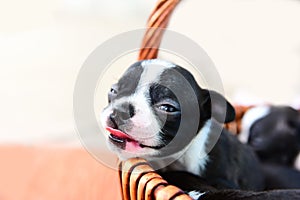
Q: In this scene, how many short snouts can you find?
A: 1